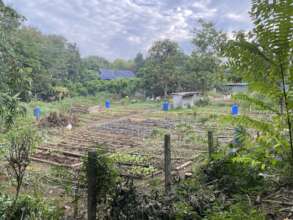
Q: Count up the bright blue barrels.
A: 4